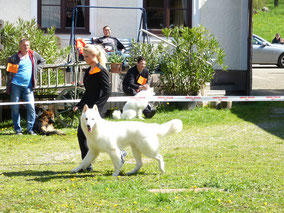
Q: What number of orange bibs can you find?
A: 3